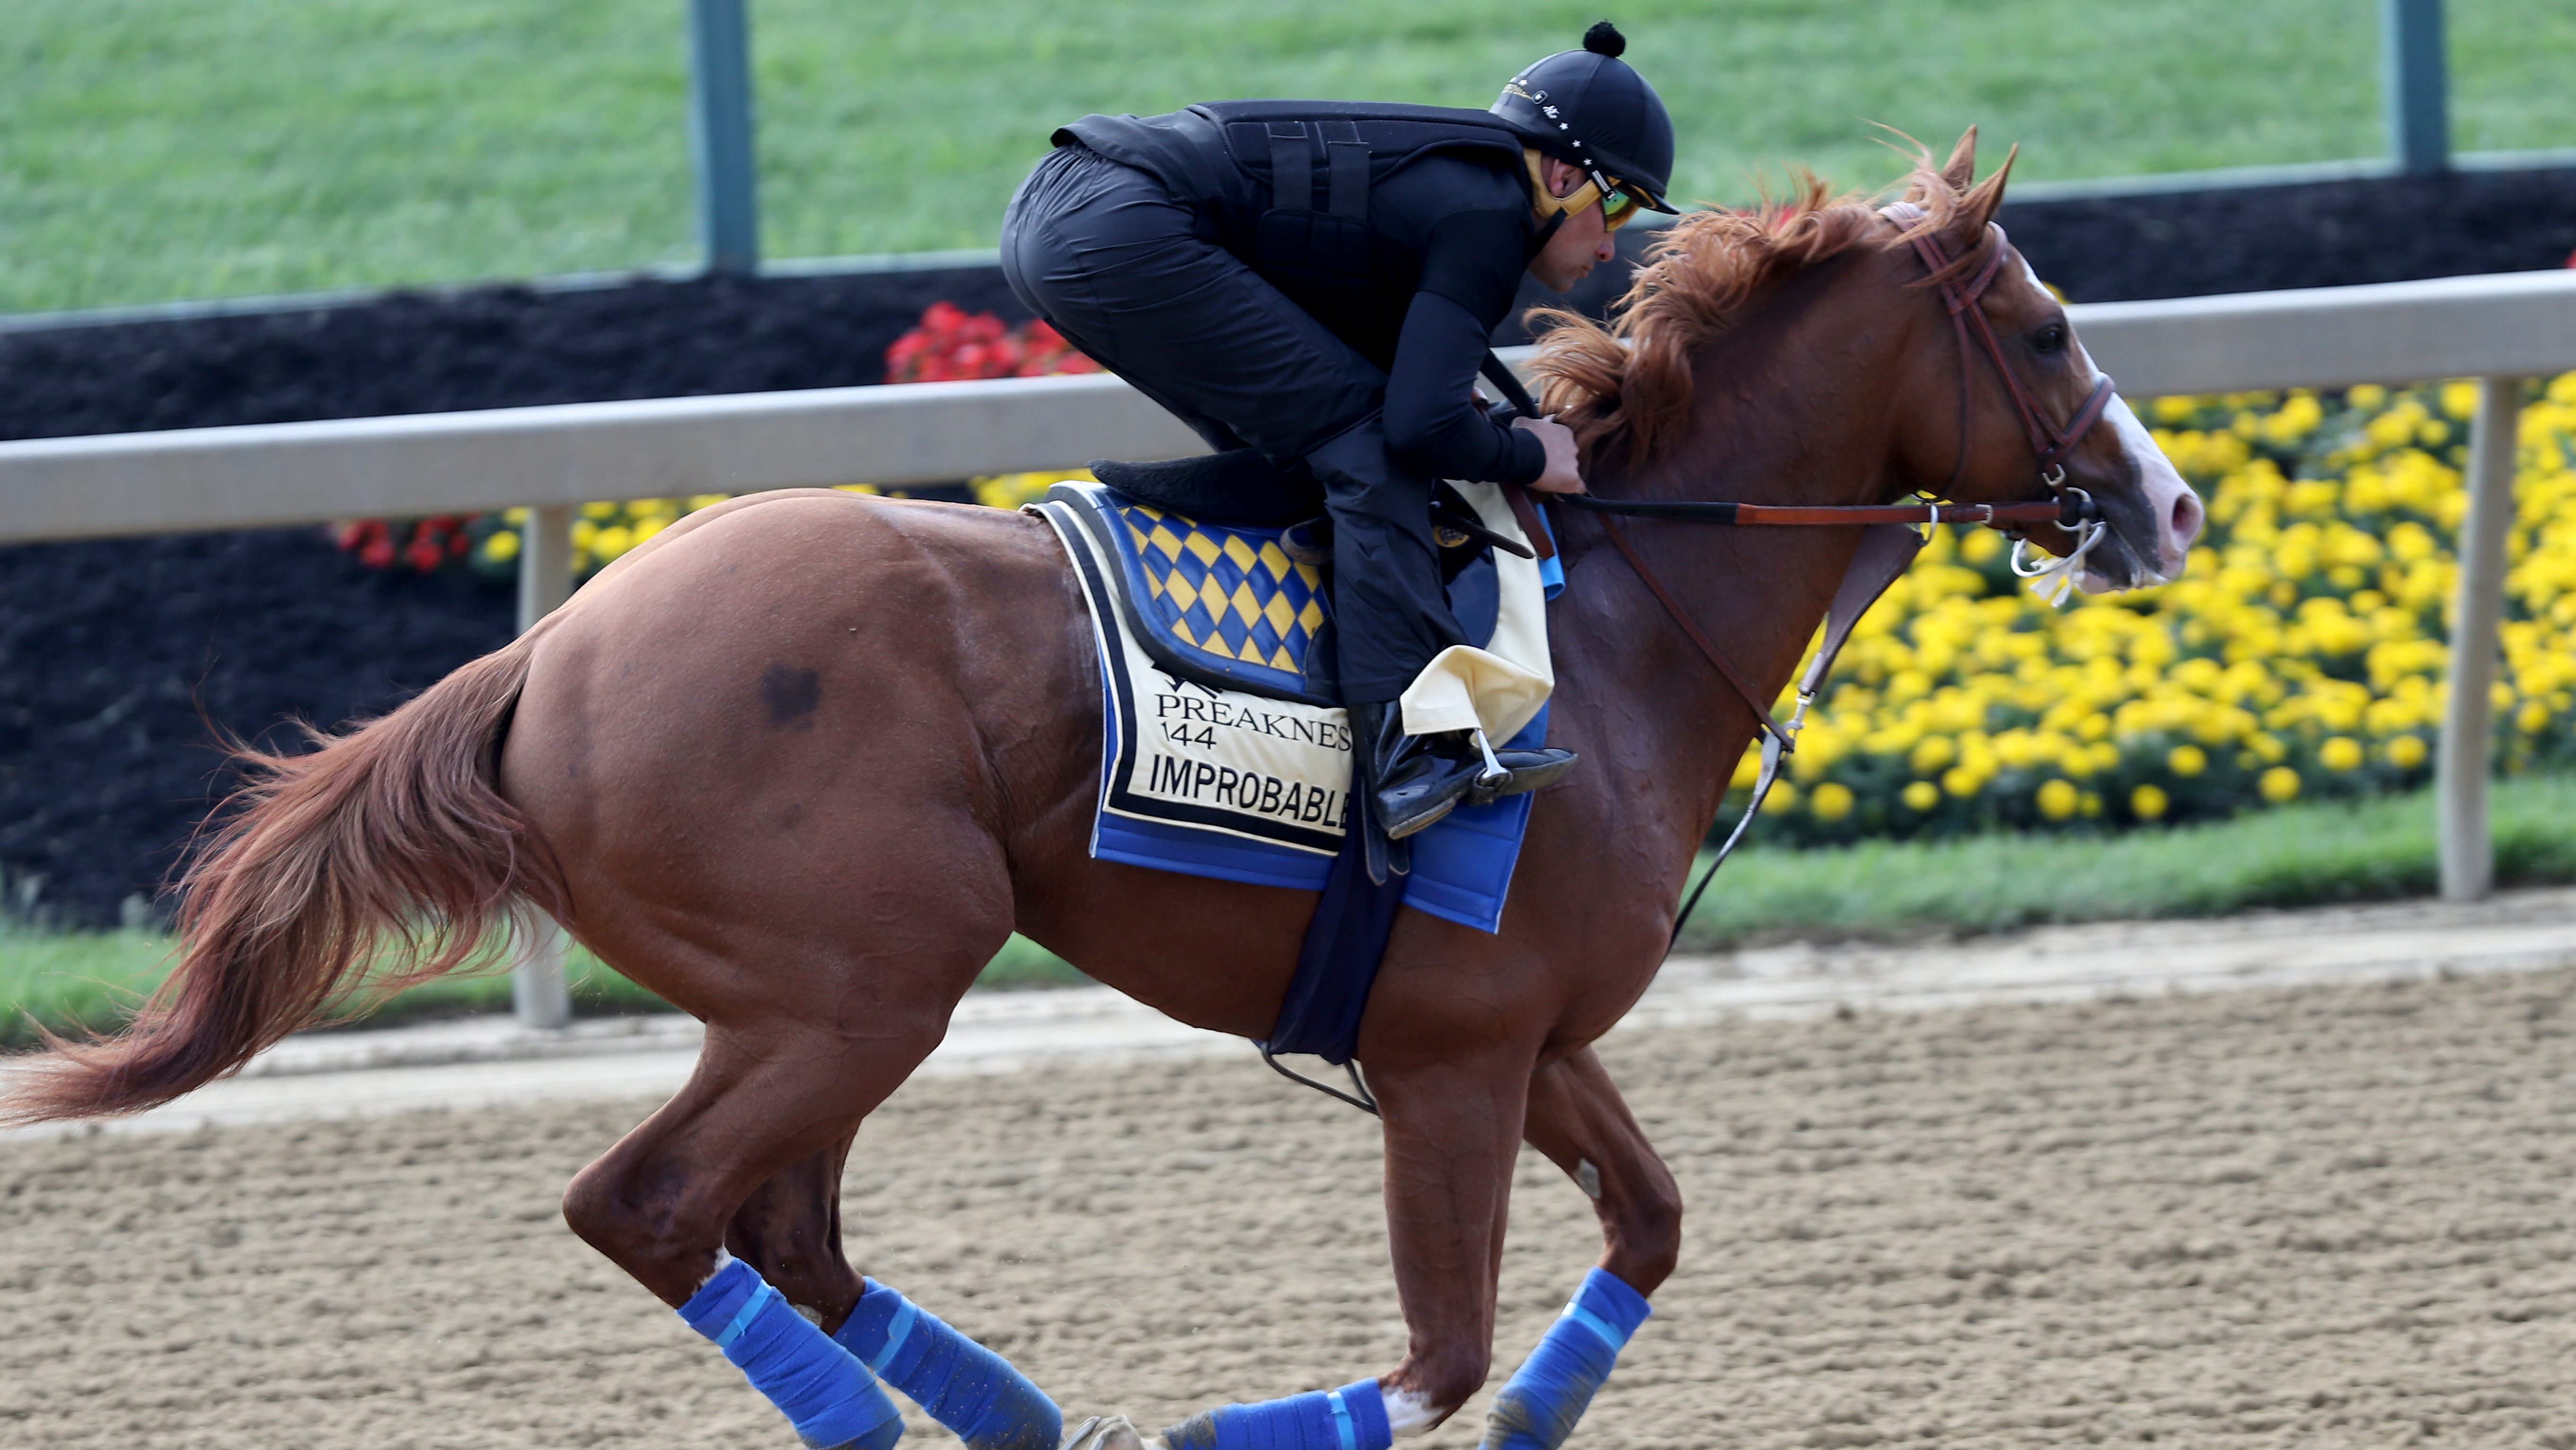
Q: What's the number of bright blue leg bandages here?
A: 4